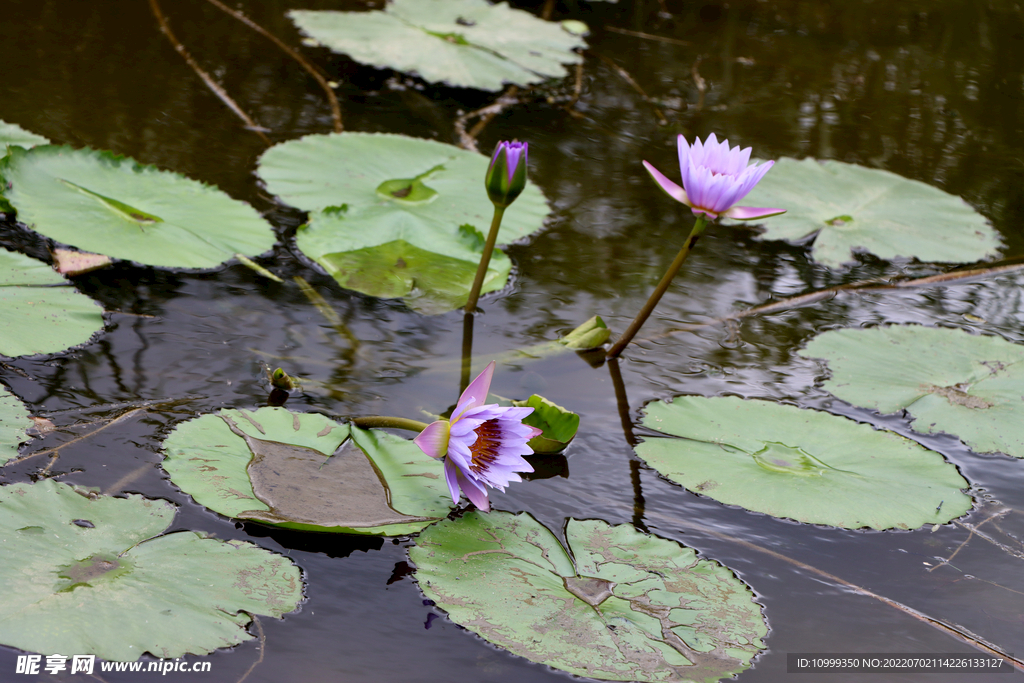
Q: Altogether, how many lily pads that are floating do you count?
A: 12